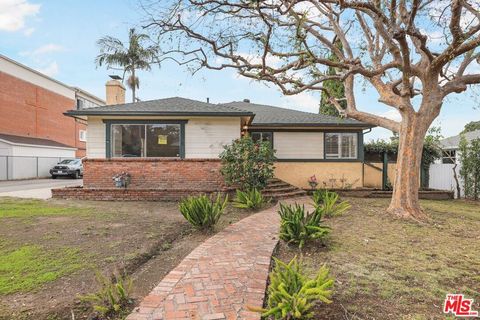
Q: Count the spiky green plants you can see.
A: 6